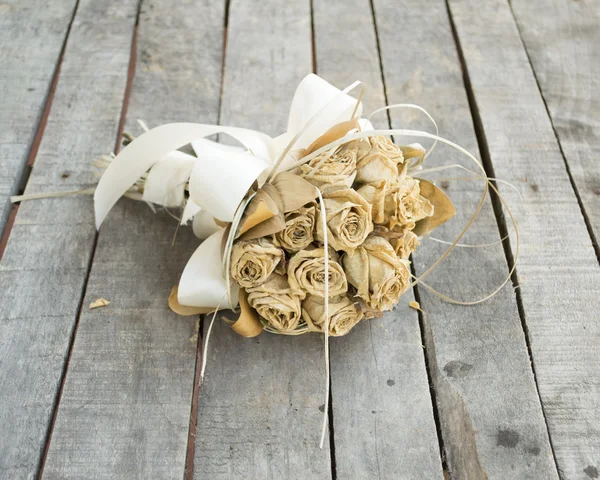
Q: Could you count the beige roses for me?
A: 11